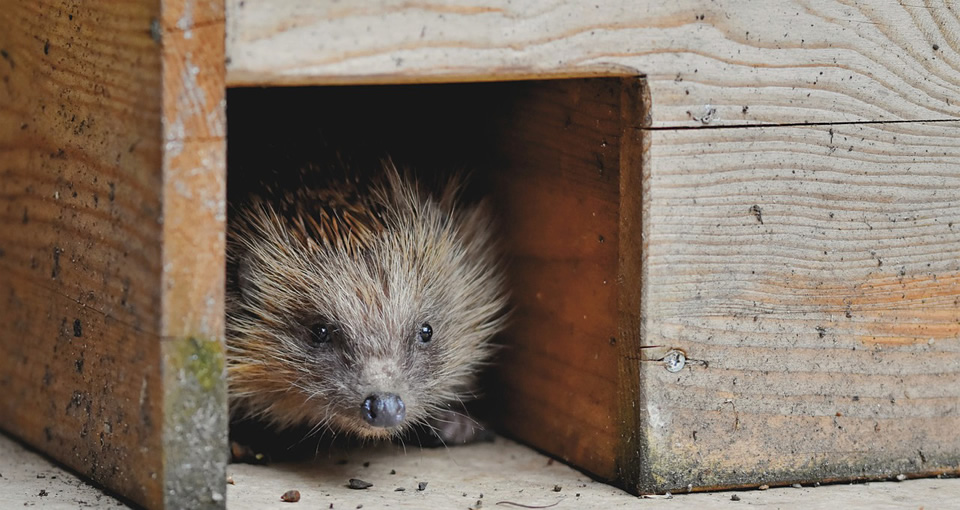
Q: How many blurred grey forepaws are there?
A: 1